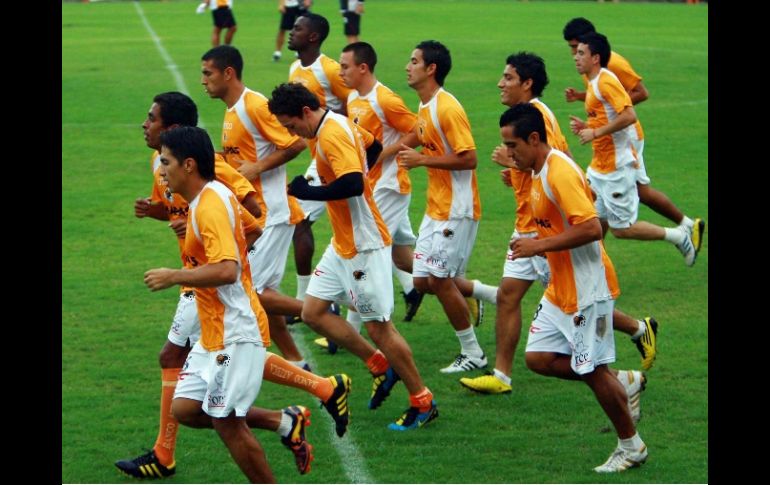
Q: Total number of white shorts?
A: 11